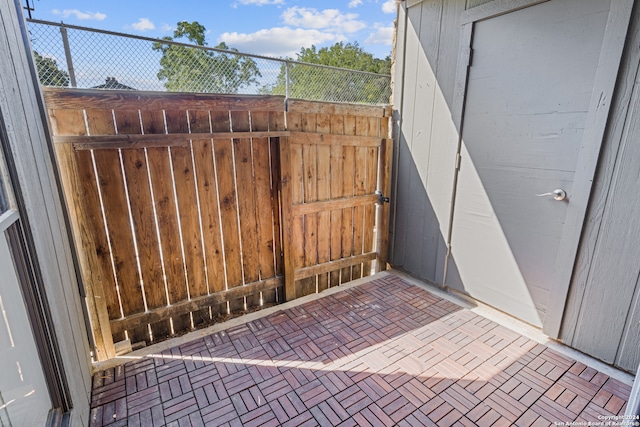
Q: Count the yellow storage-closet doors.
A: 0